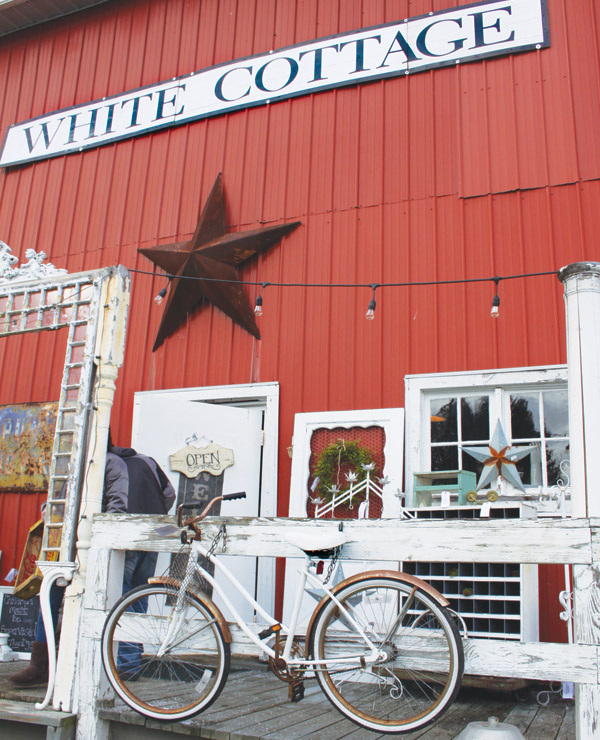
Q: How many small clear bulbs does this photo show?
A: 4